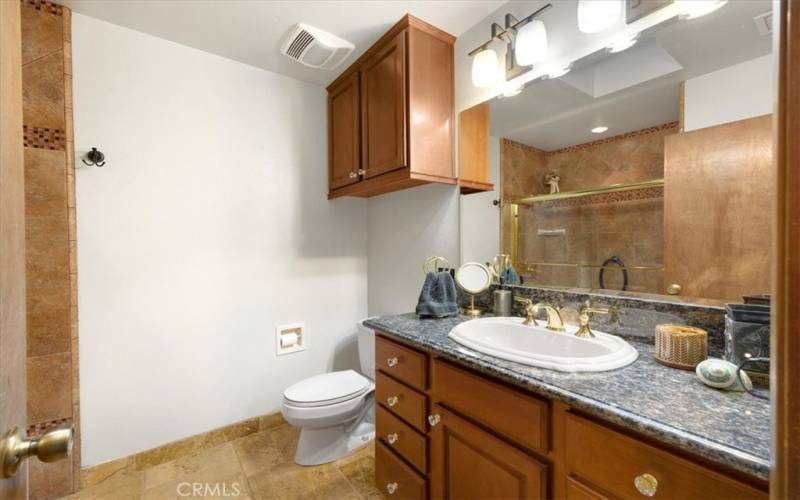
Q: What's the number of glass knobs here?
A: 8